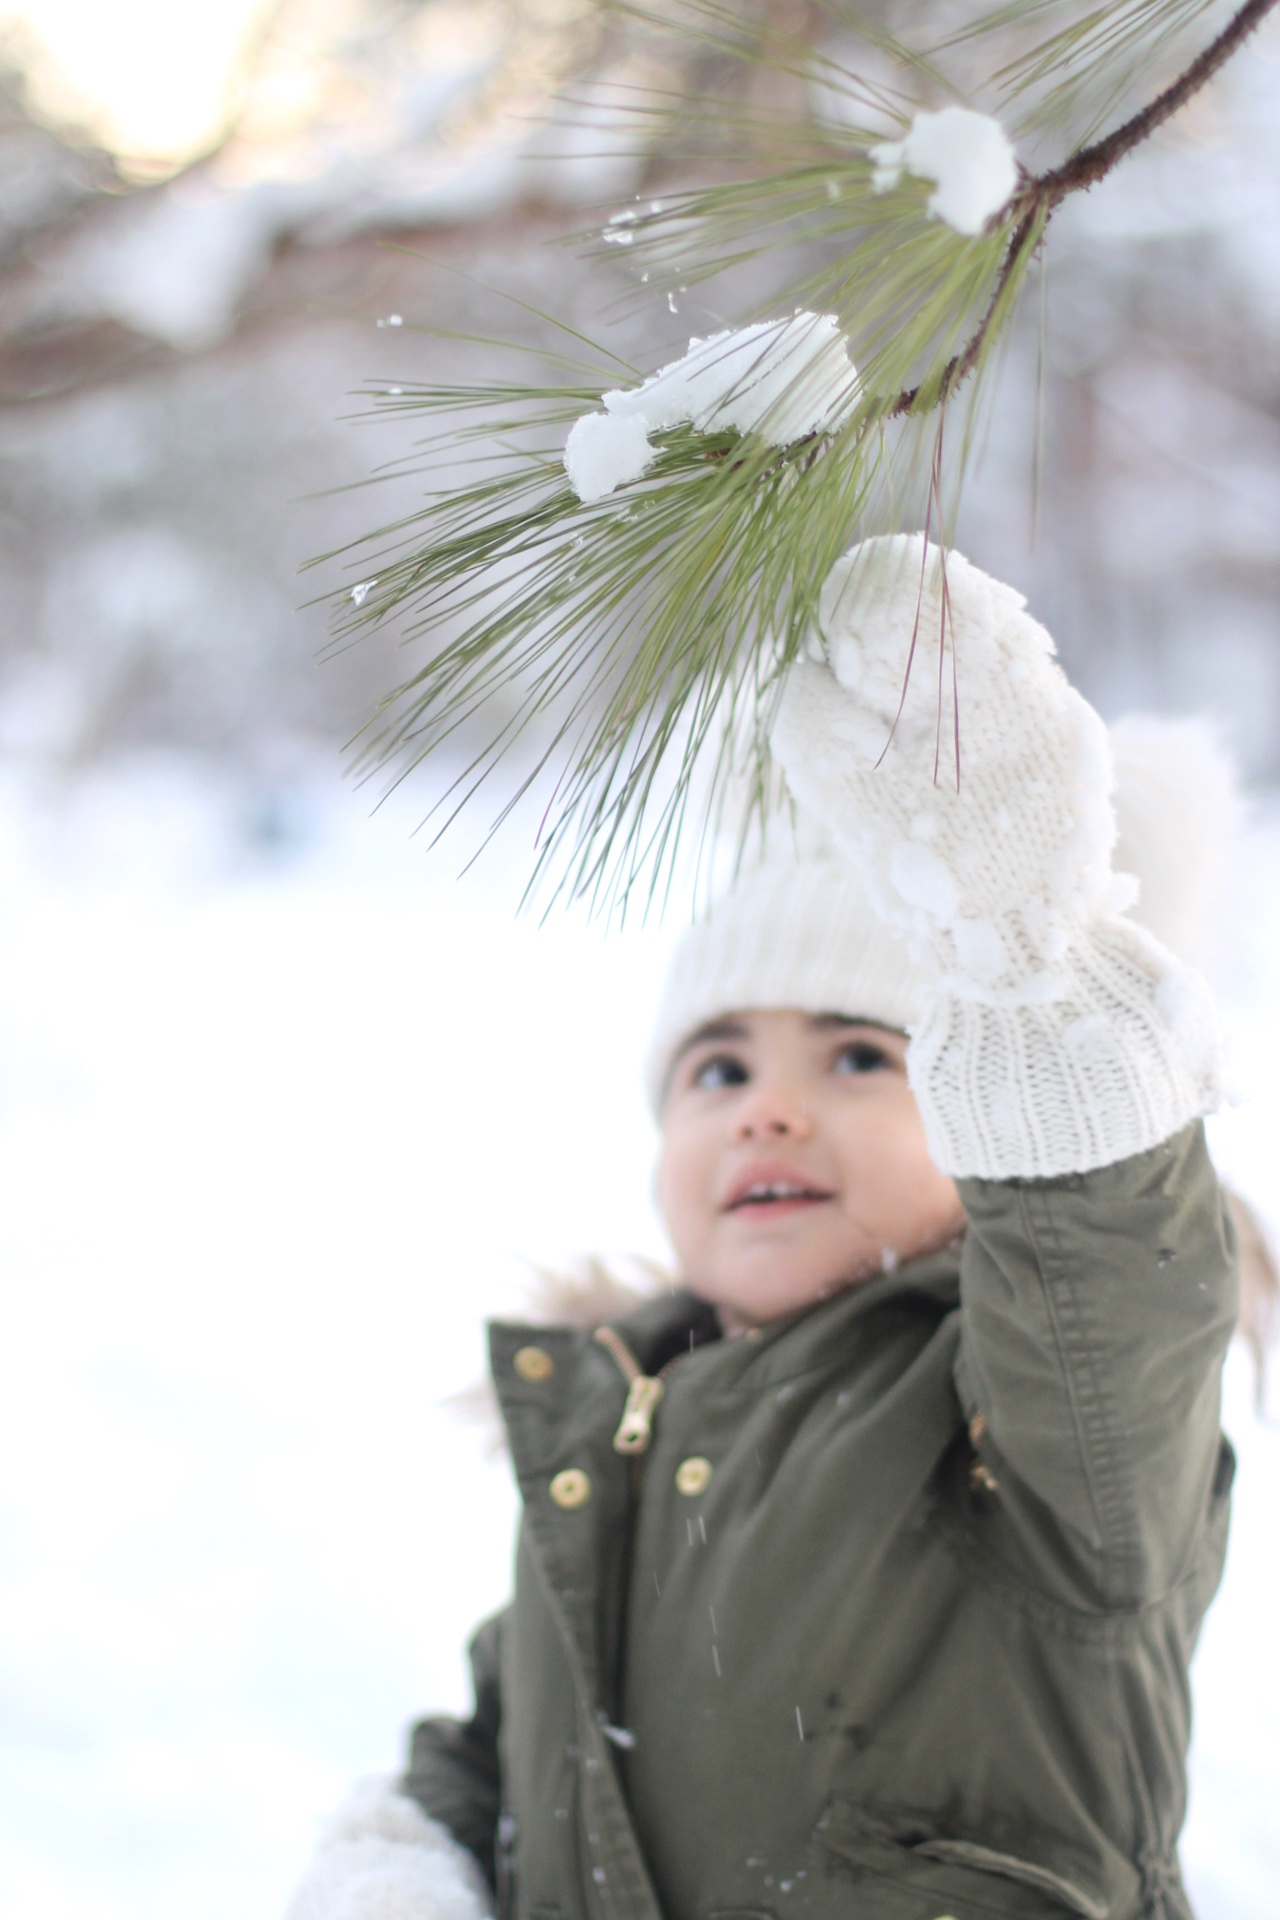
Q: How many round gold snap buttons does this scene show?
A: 3